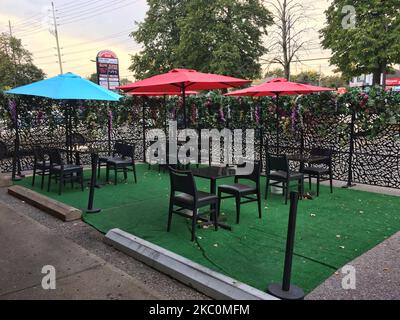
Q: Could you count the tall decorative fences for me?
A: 1